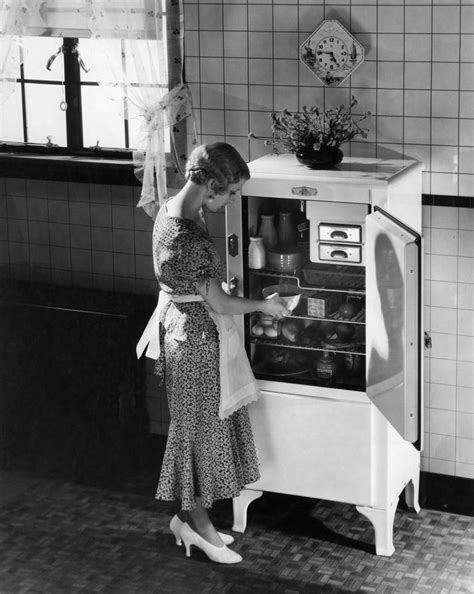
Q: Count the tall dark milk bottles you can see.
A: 2